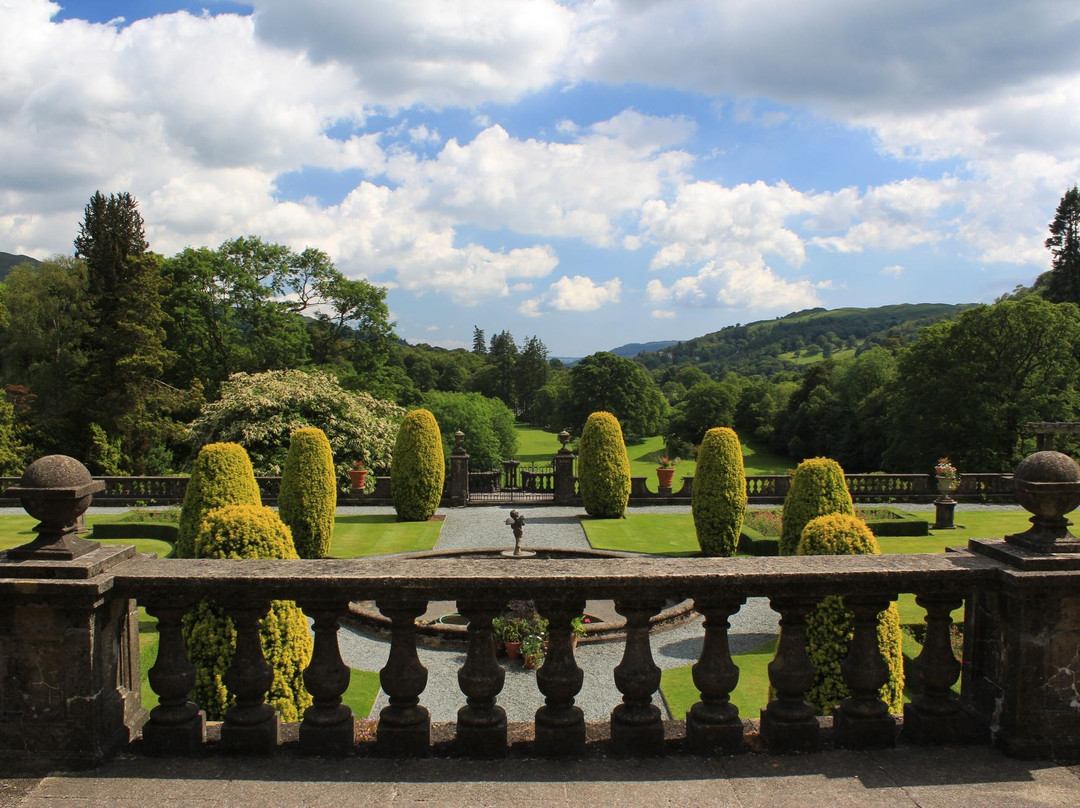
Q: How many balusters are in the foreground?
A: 11